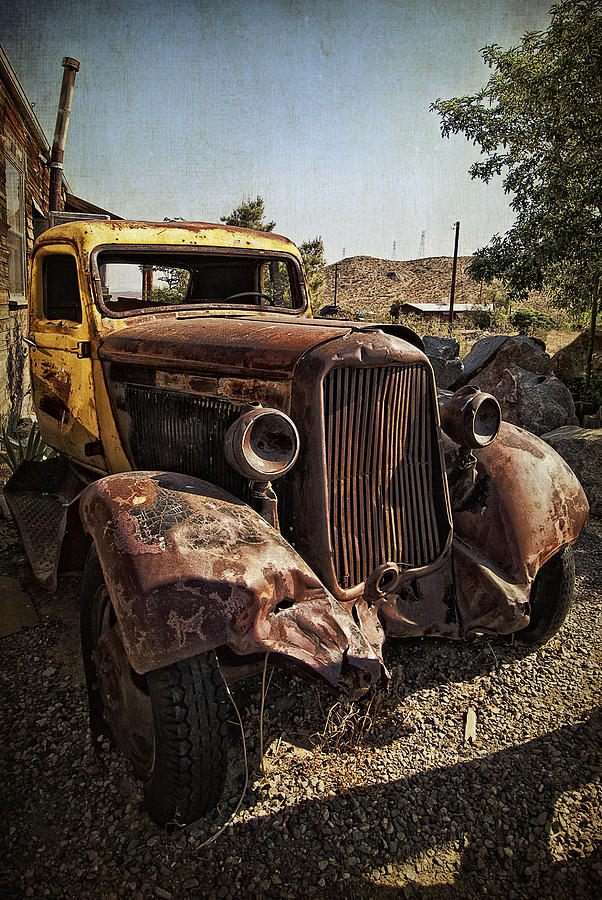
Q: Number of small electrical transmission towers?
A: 3